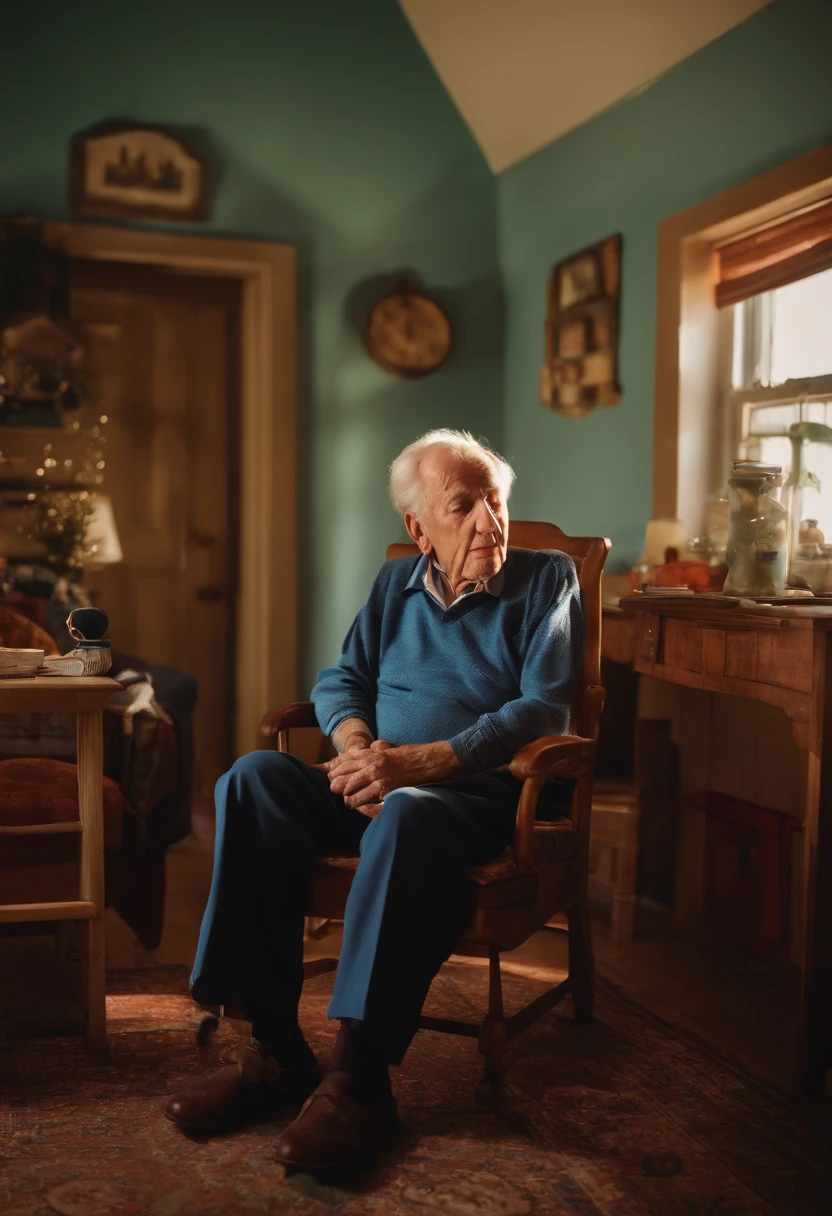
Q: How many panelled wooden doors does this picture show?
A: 1